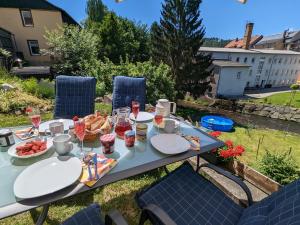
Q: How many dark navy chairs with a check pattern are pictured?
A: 4